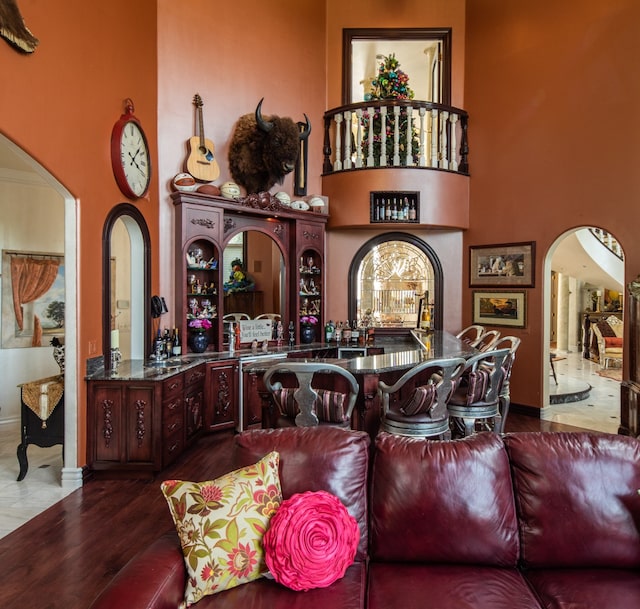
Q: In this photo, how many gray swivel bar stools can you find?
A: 6